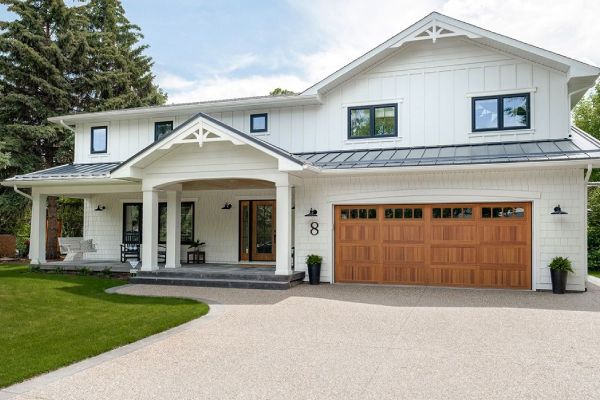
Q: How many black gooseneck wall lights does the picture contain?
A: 4